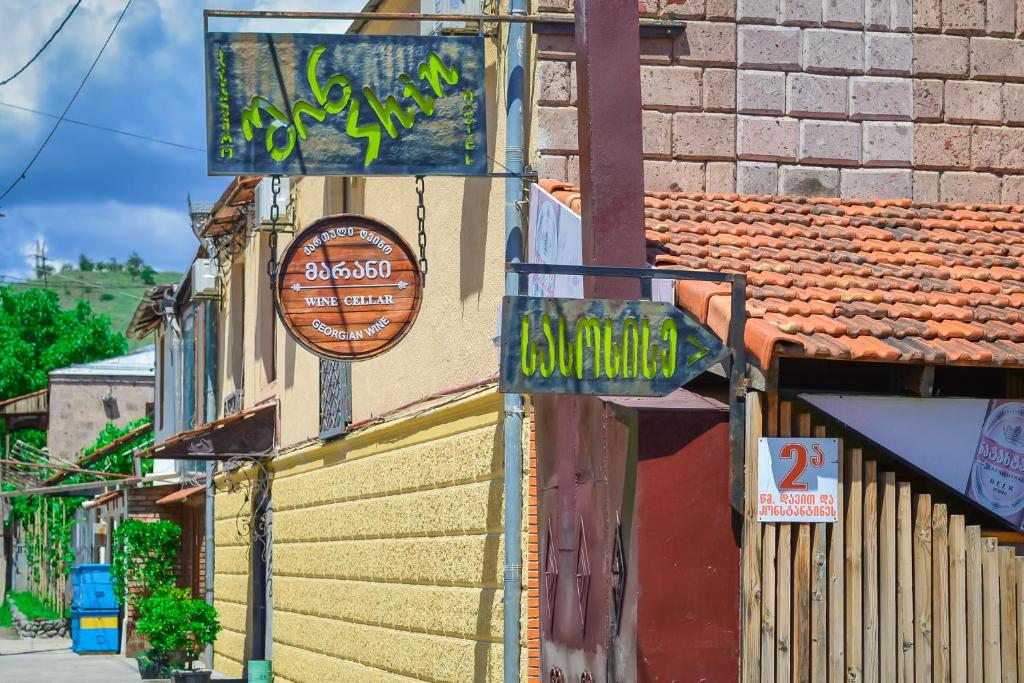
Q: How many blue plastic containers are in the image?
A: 2